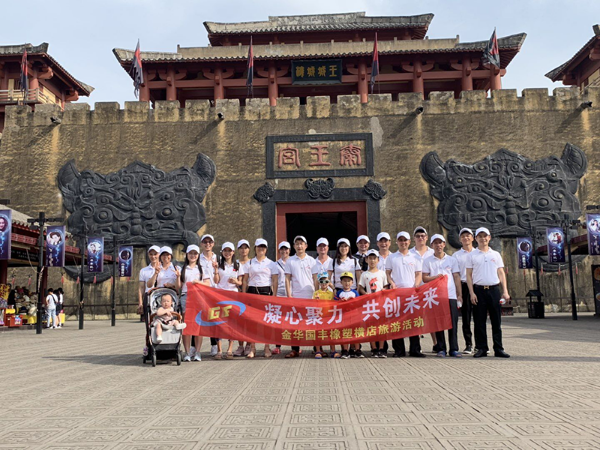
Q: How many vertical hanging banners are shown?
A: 7